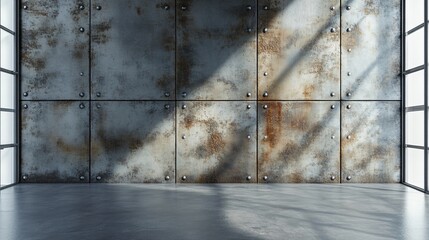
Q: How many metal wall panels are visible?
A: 10